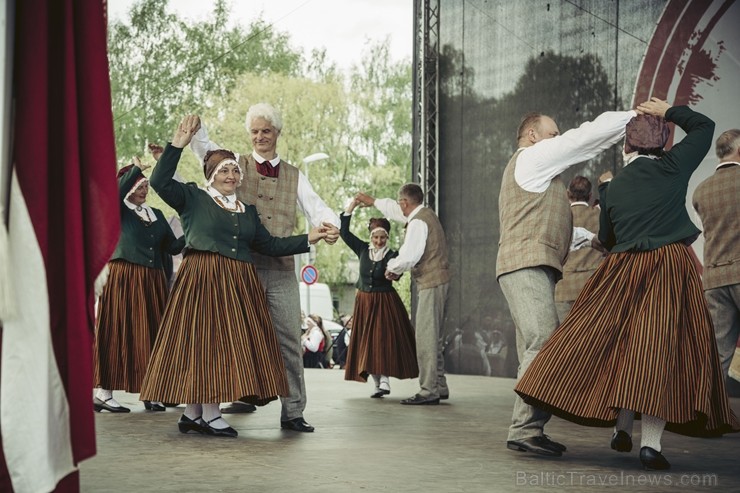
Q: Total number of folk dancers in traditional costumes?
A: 9